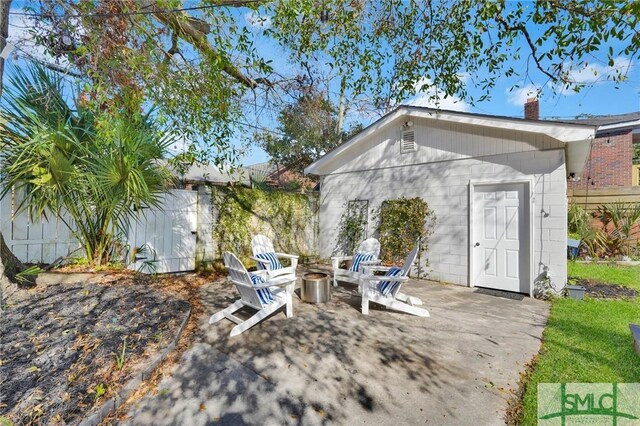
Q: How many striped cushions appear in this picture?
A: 4